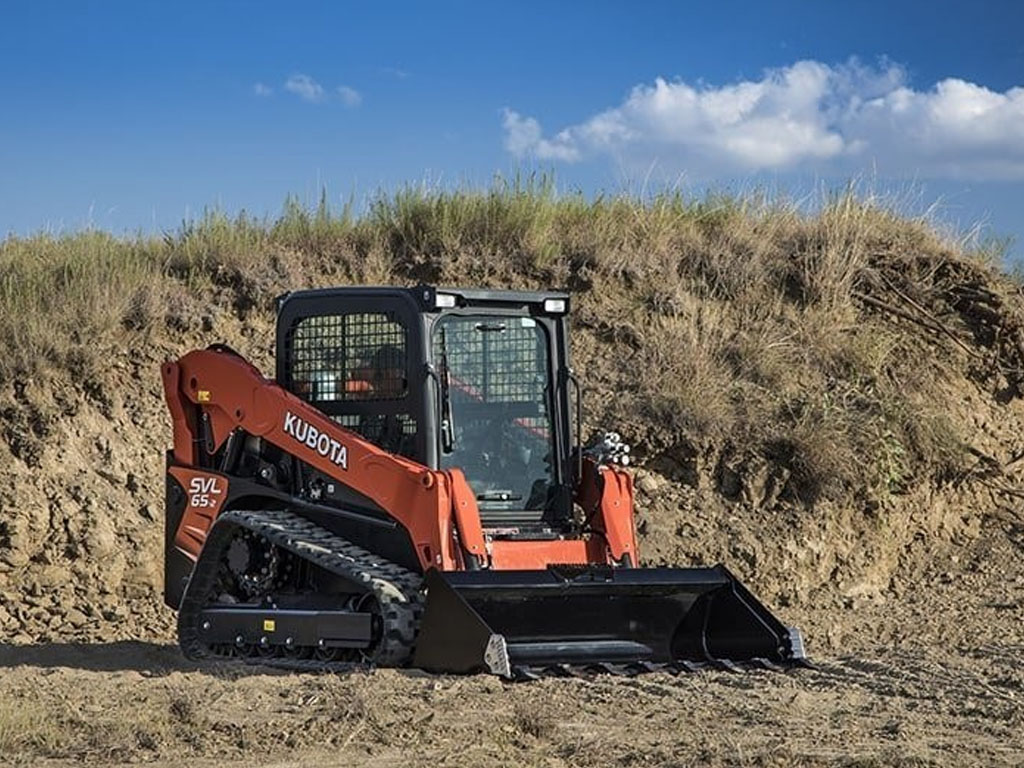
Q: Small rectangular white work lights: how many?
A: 2